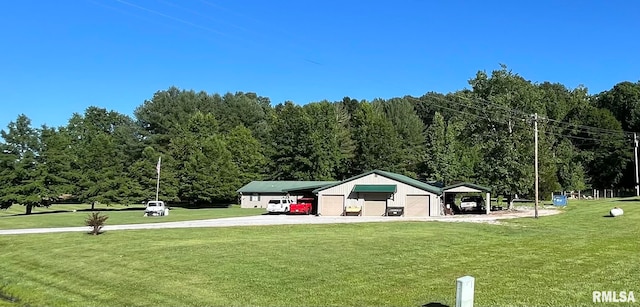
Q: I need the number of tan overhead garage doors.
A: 3